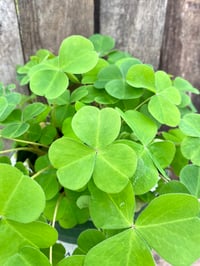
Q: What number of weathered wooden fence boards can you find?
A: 4